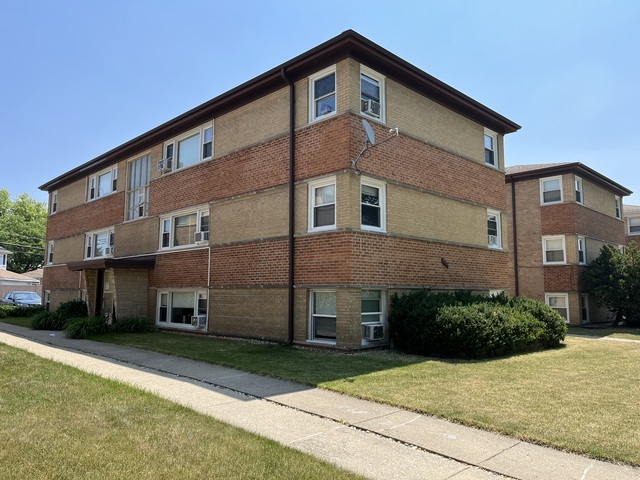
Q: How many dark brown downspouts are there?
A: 2